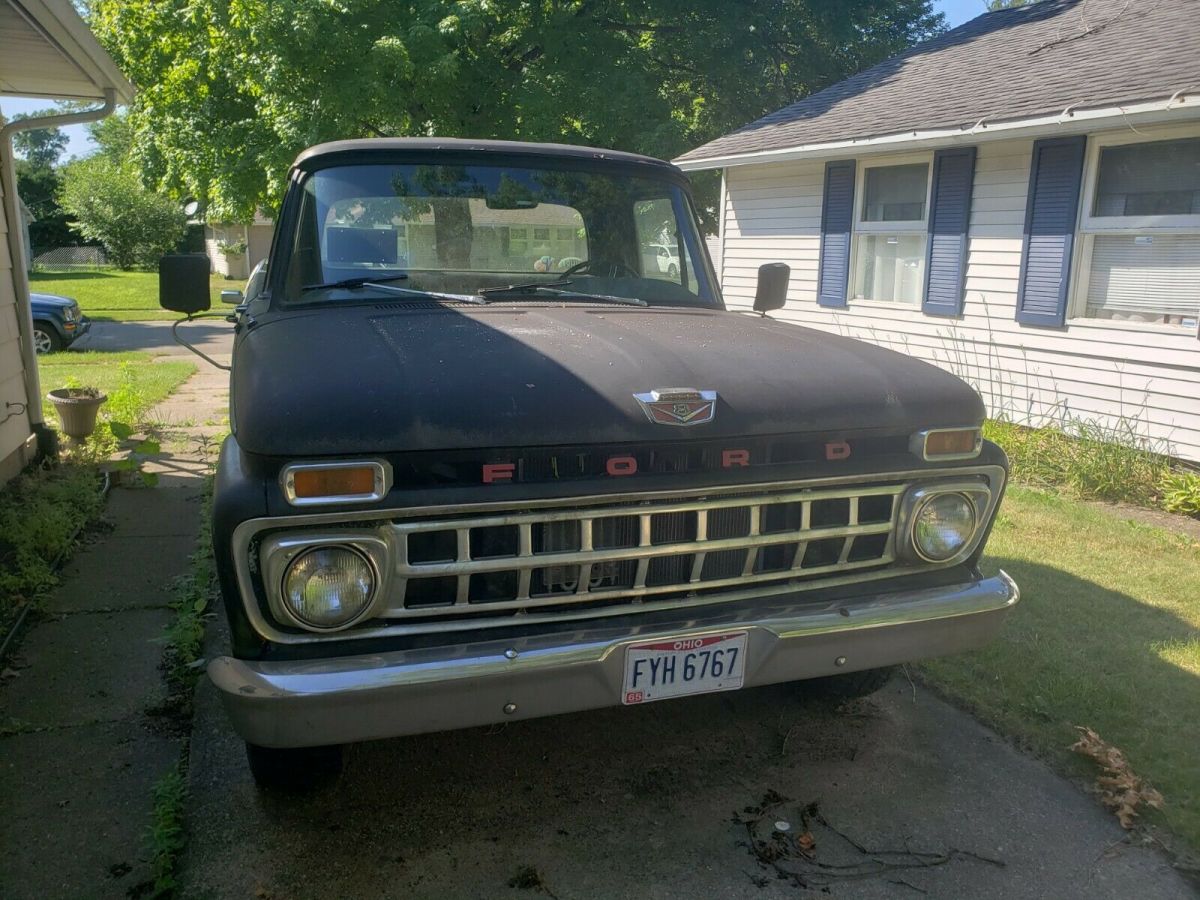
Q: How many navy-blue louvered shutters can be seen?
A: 3